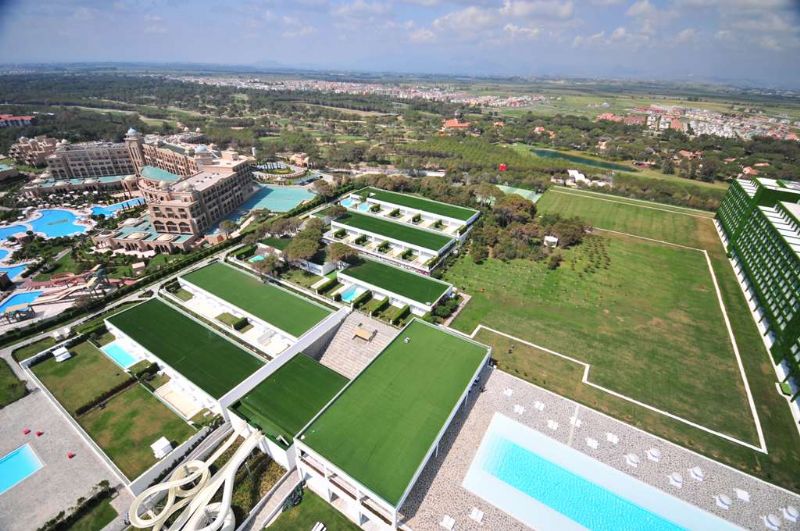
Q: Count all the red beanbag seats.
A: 3